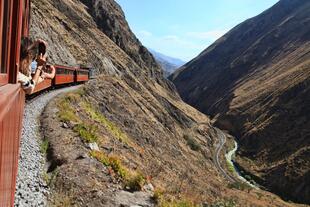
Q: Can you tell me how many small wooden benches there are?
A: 0